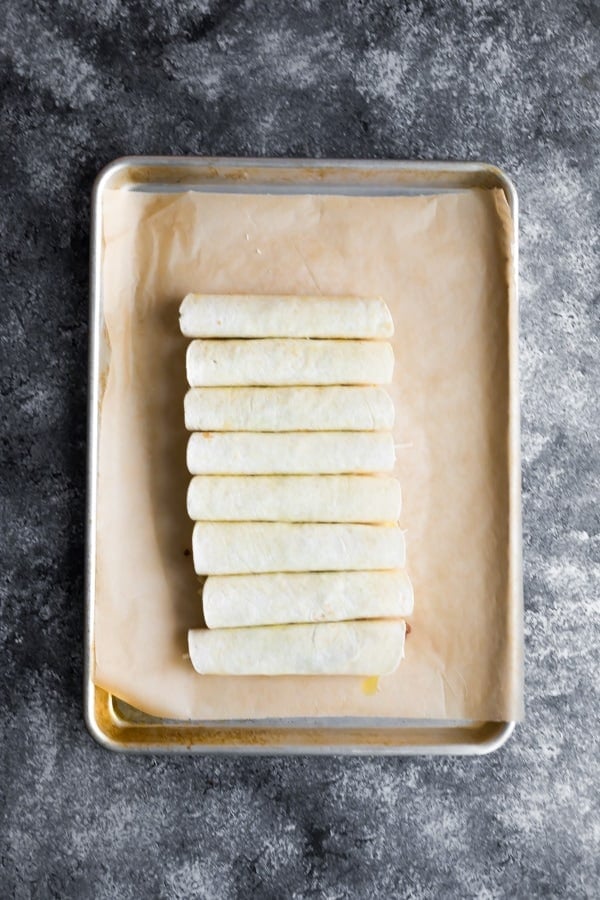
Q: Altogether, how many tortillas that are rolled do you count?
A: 8